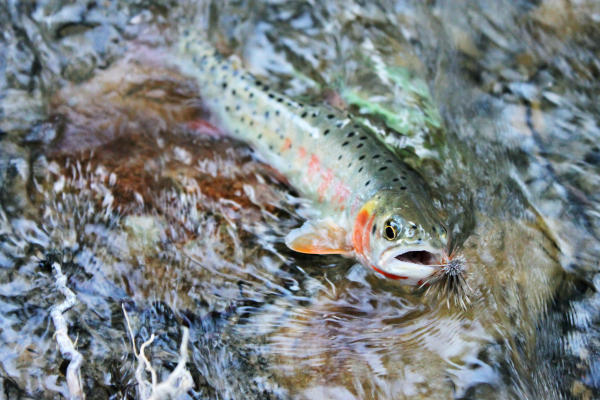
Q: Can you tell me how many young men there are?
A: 0